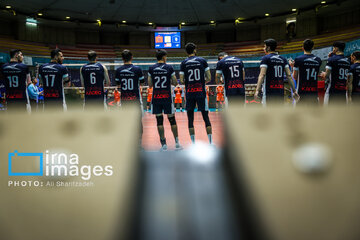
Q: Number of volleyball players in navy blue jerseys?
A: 11